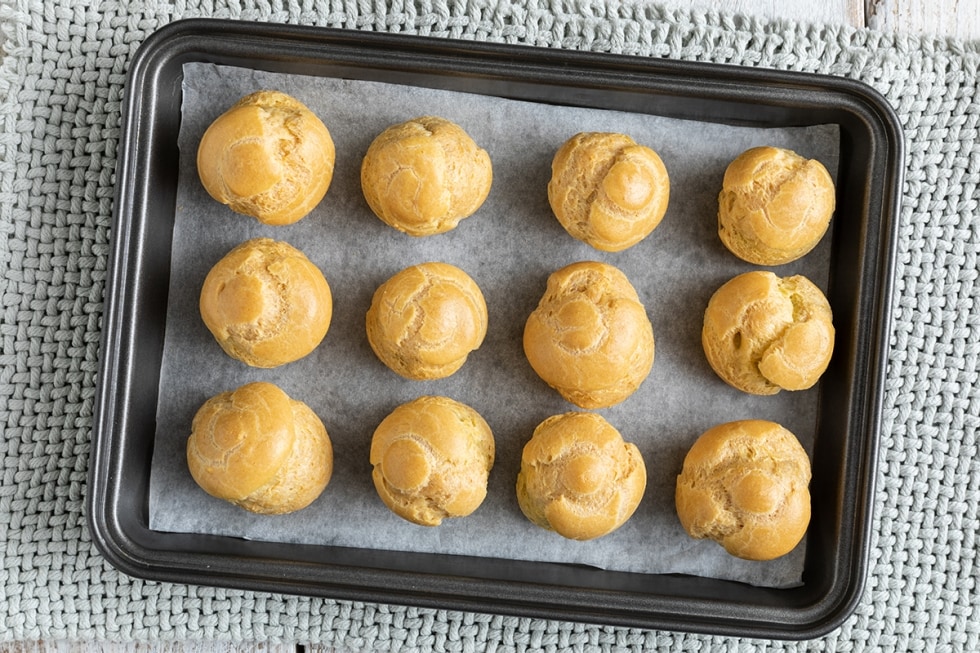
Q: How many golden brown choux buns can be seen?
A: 12